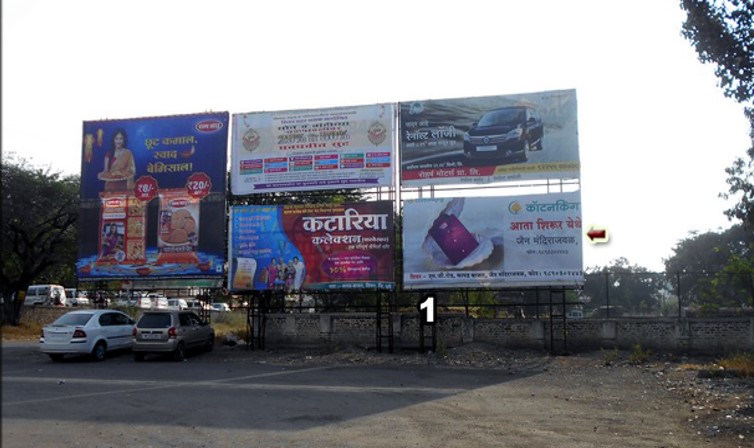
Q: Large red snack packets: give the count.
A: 2